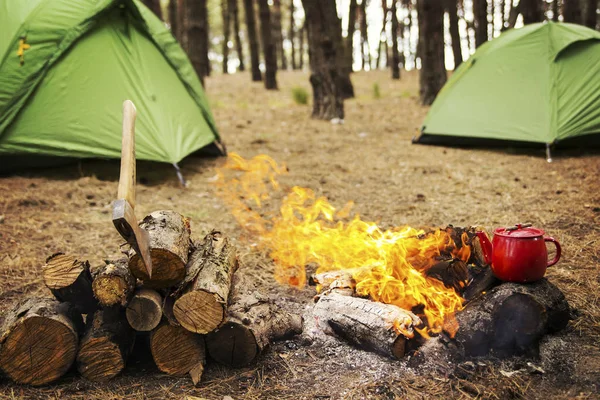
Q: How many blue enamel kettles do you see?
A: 0